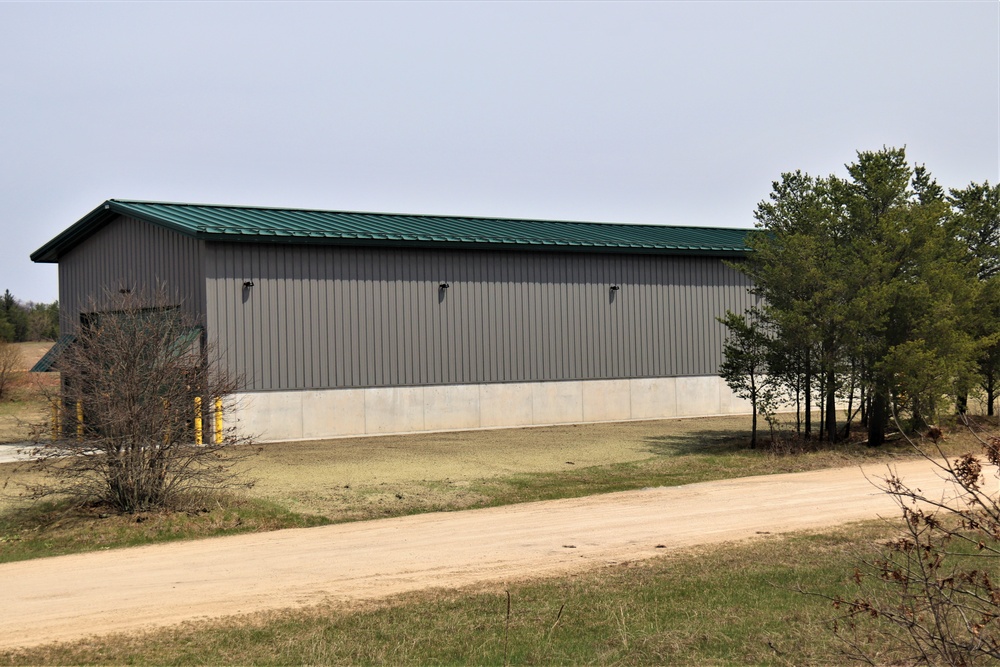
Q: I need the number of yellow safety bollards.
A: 6